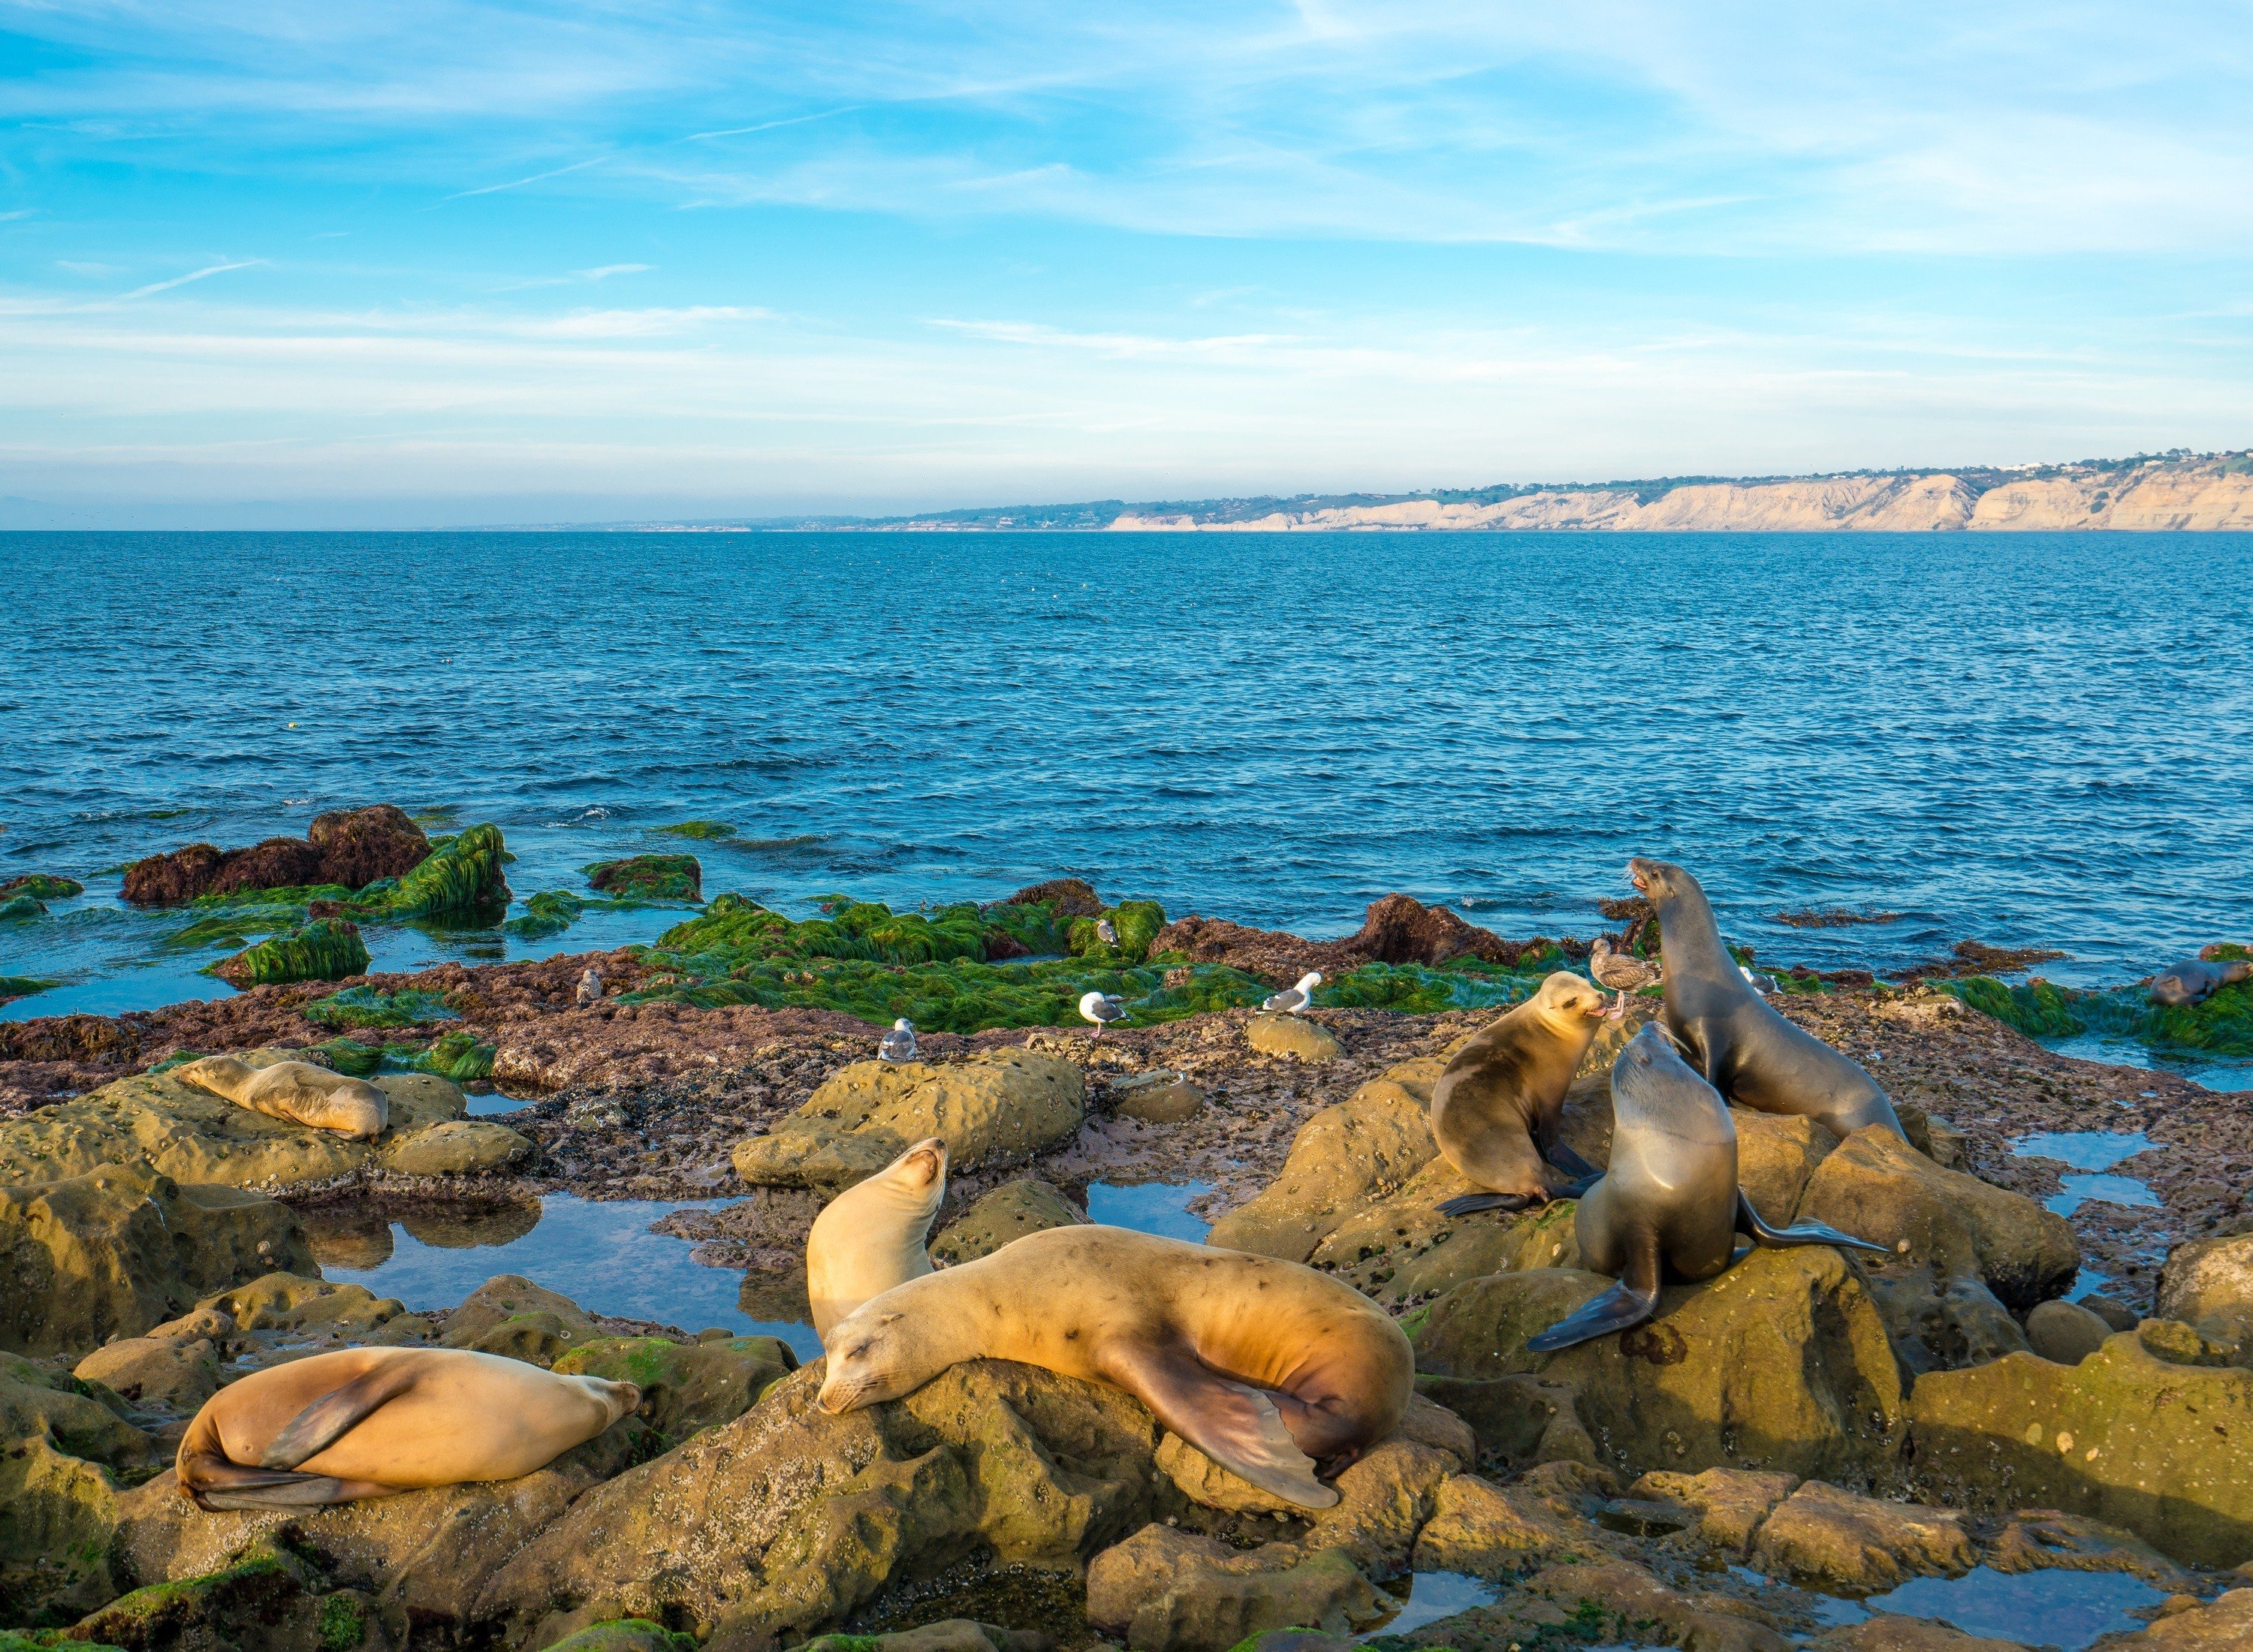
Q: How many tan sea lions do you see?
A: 5